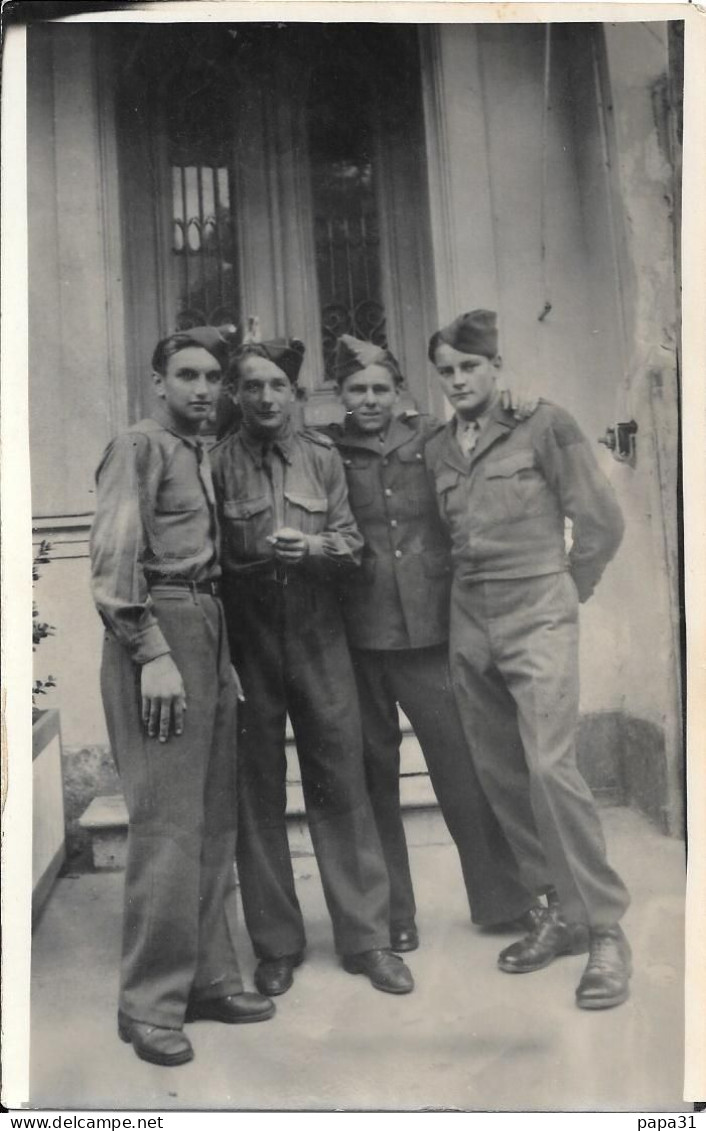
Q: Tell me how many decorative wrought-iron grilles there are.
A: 2